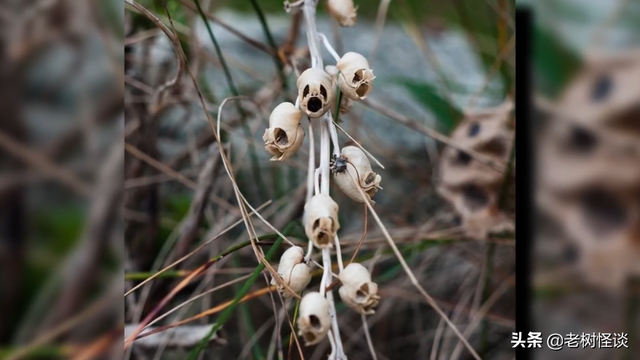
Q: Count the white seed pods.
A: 9